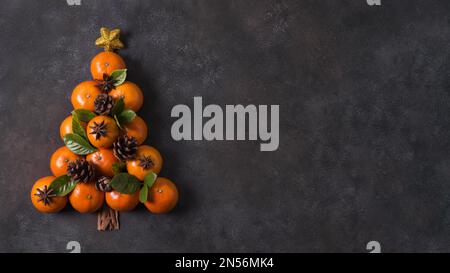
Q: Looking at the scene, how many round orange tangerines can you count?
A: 13